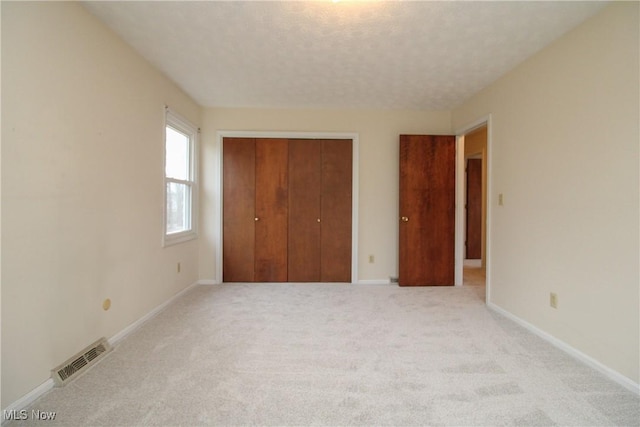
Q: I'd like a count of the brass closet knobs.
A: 2